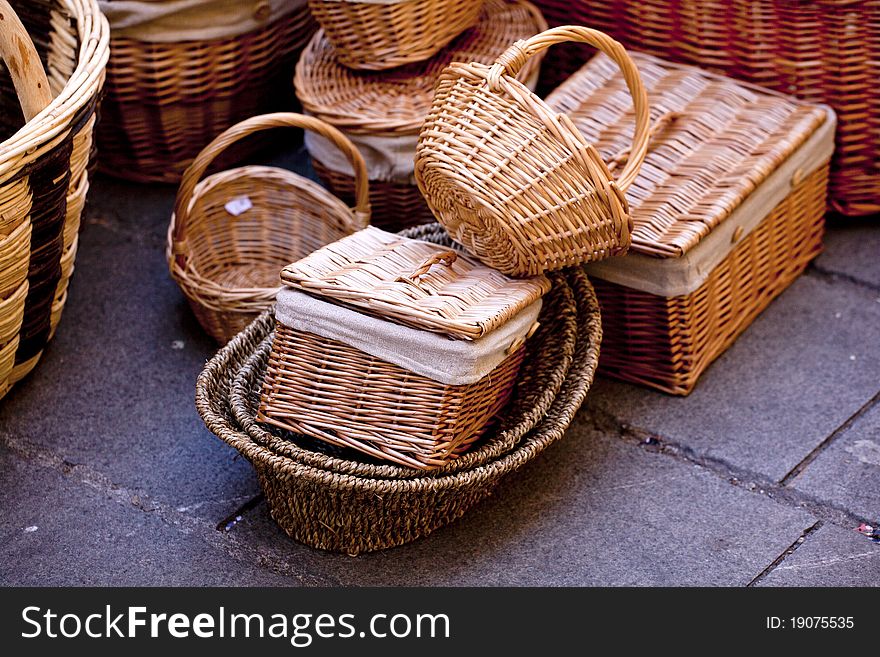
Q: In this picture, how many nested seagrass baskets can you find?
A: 2